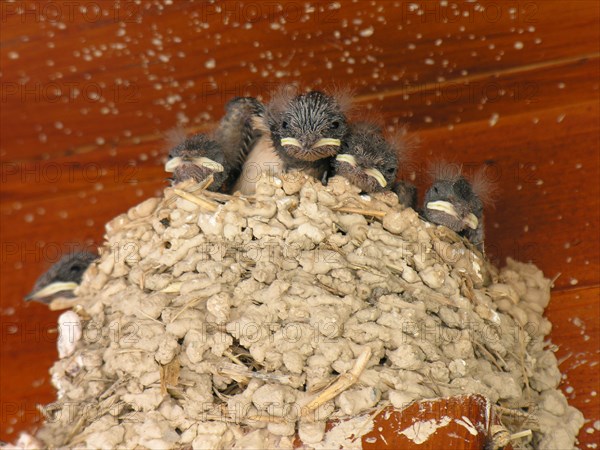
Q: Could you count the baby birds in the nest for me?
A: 5